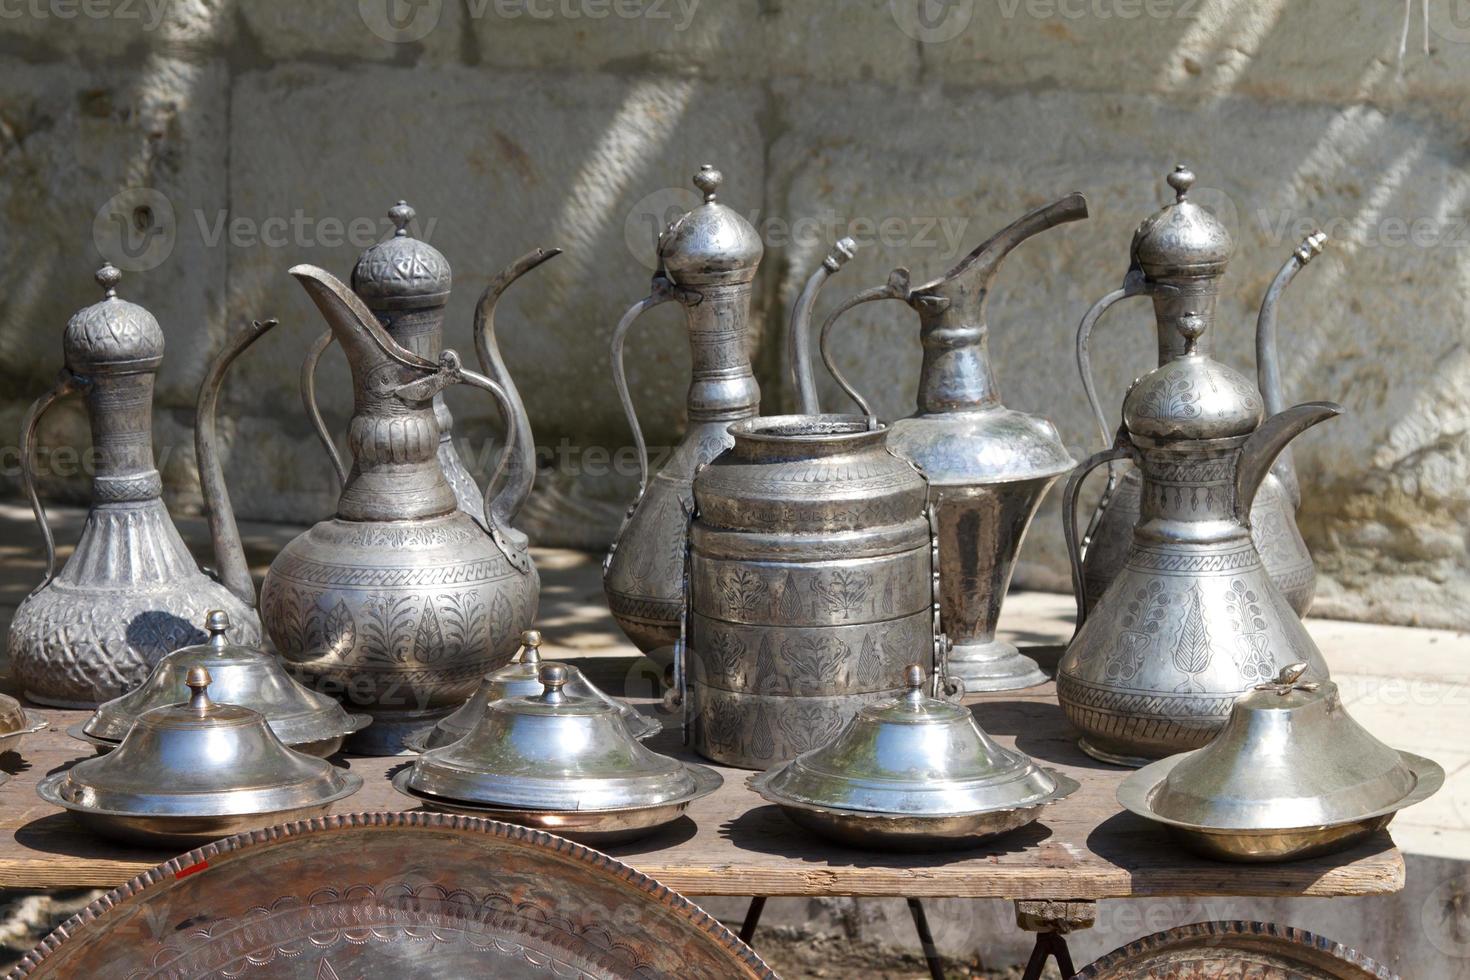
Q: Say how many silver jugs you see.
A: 7